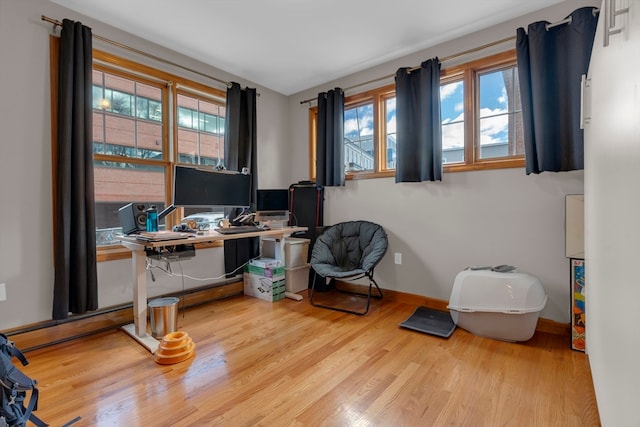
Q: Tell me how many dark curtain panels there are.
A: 5